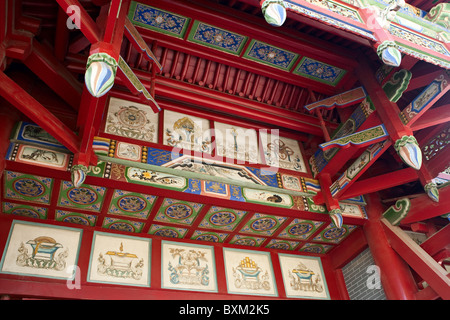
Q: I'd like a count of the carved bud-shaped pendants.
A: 7